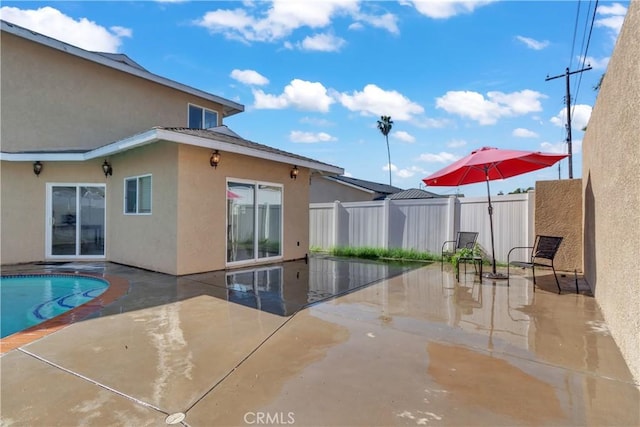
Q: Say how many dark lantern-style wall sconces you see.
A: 4